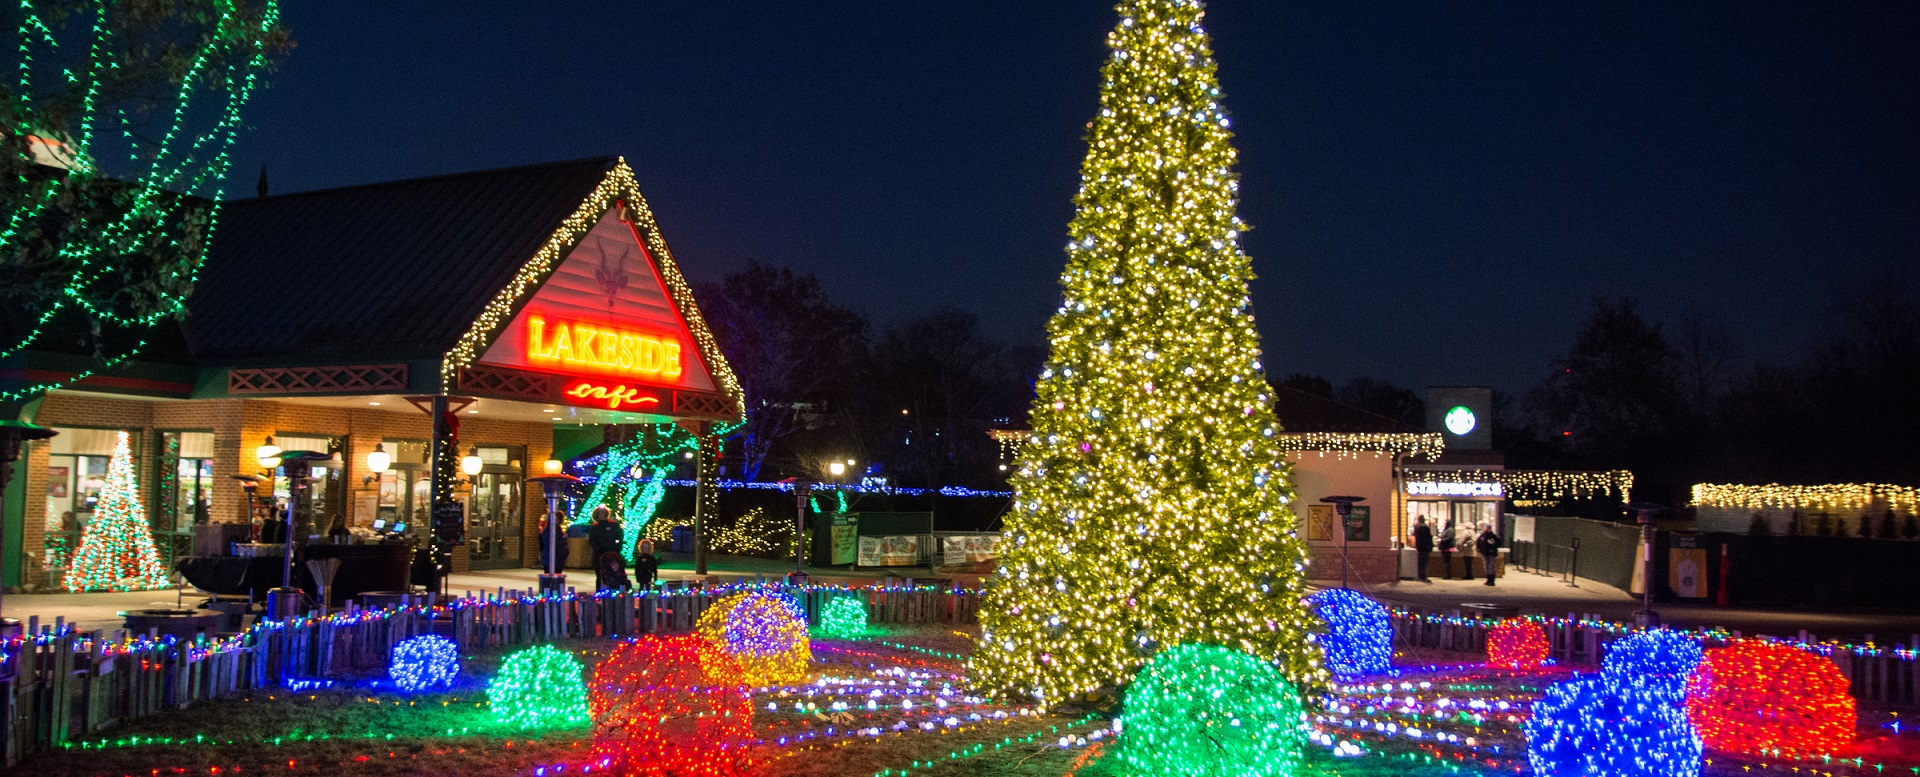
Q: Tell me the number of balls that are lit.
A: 12